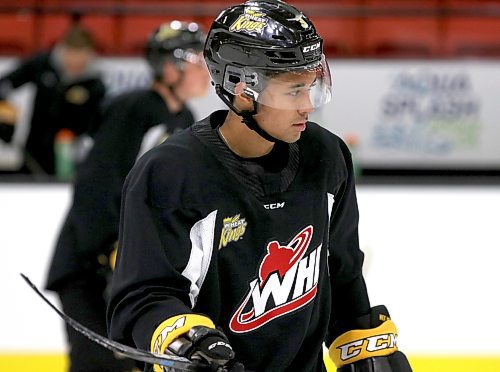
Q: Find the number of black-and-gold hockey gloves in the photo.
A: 2